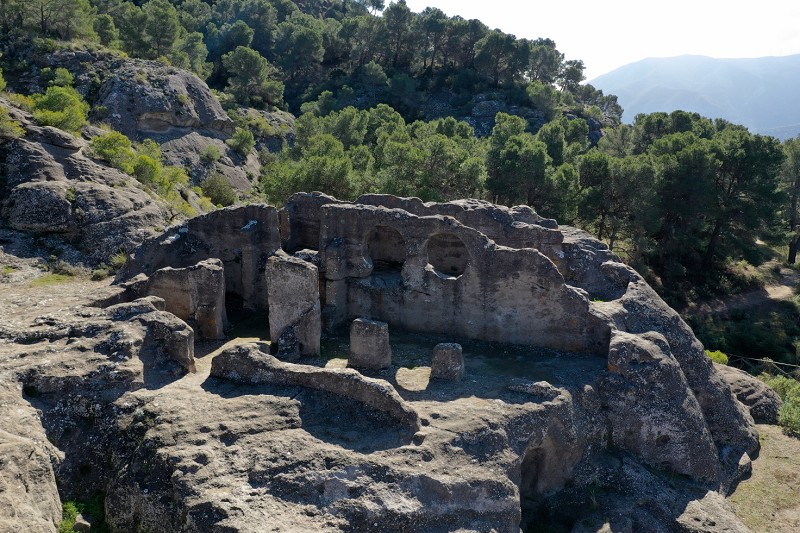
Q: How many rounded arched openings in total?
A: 2